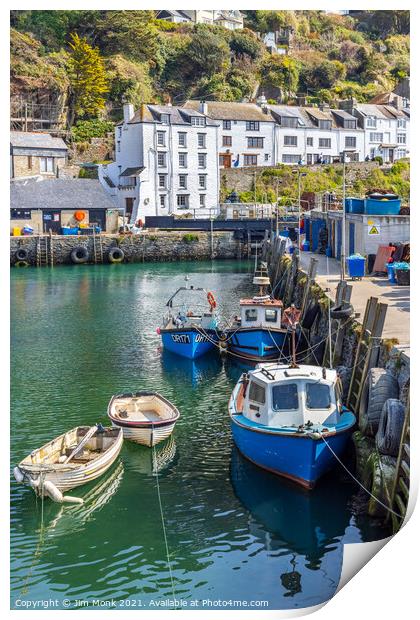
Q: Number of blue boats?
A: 3